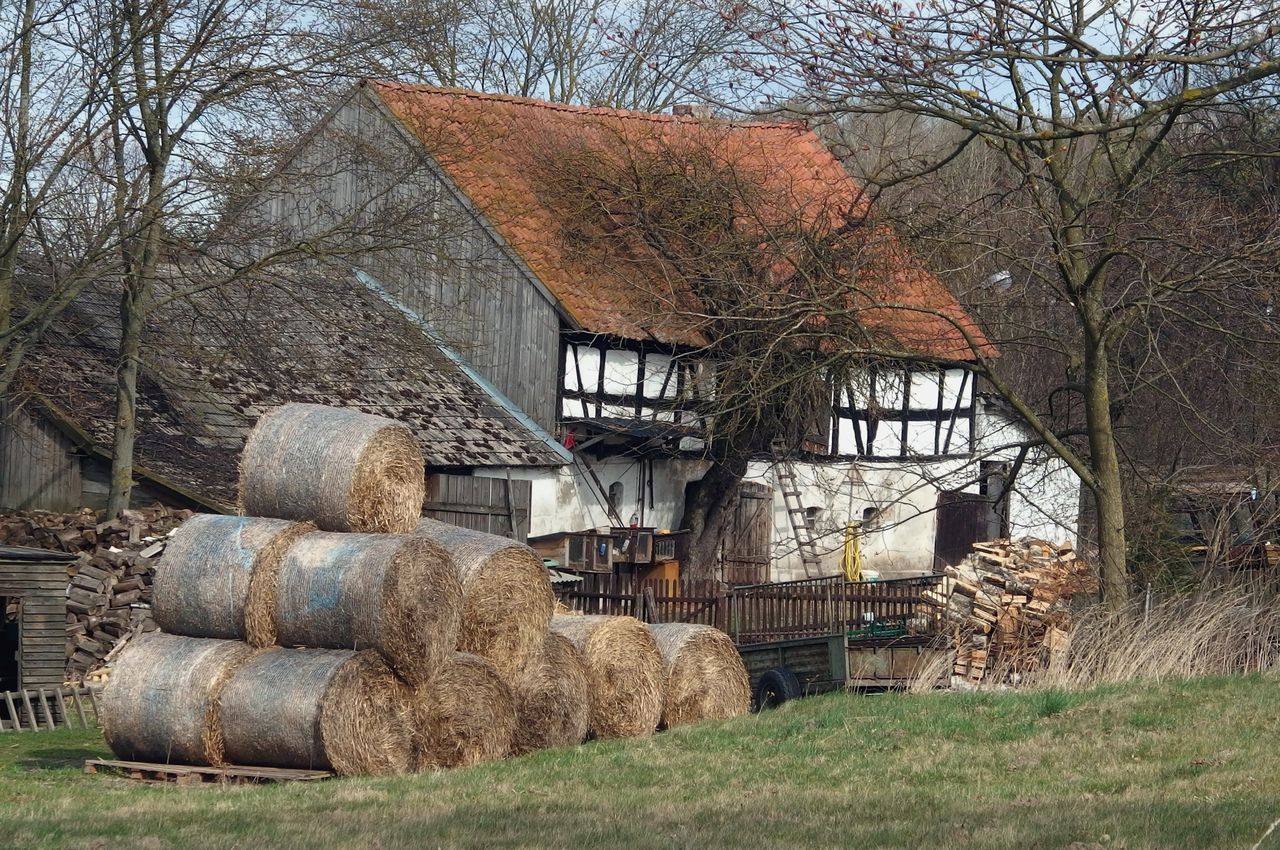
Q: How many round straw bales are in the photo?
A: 10